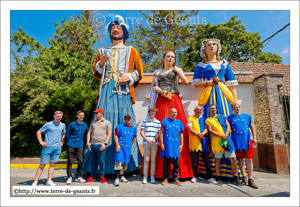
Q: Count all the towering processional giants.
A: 3